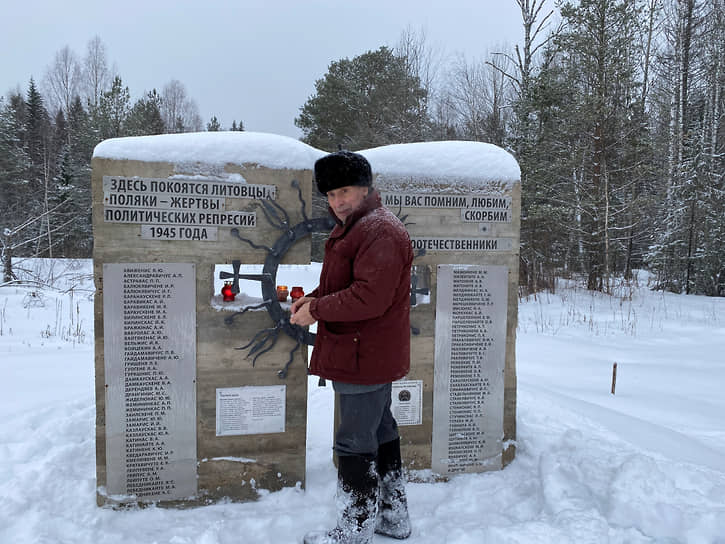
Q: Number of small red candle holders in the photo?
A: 3